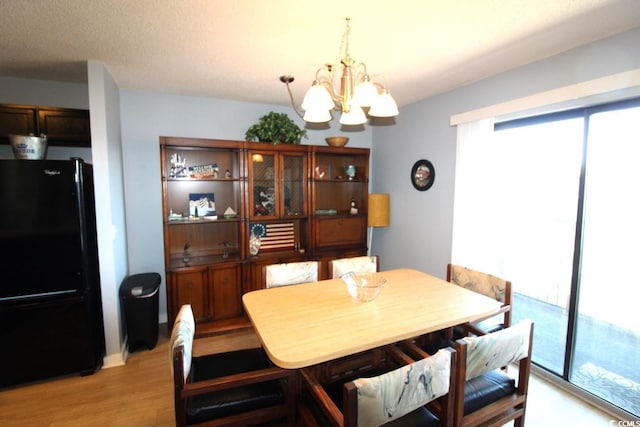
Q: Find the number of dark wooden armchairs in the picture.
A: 6